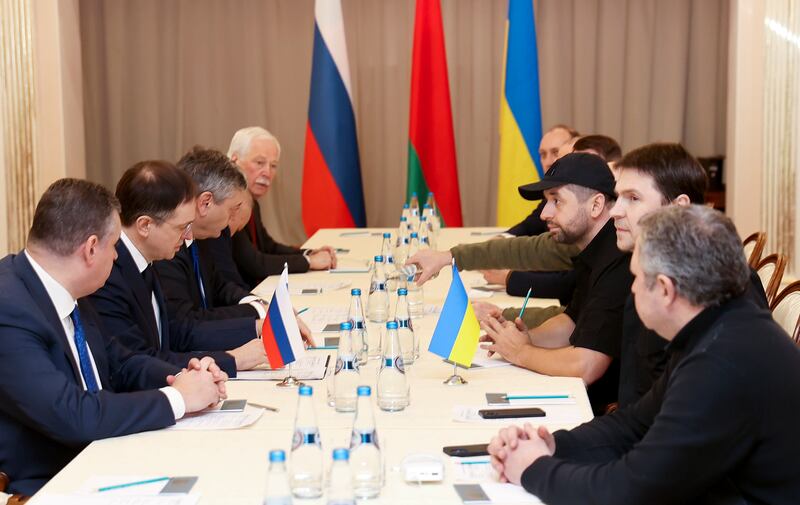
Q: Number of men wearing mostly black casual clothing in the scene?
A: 3